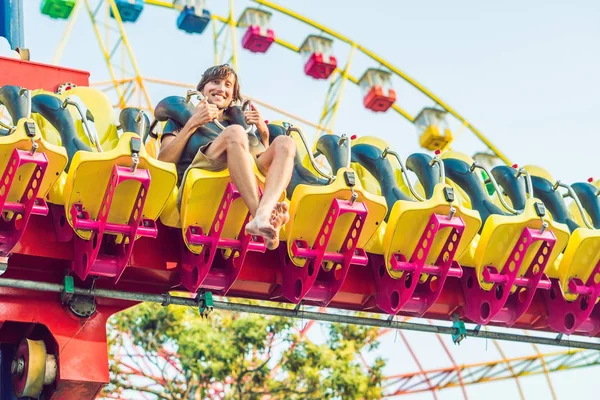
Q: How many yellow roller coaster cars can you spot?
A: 7